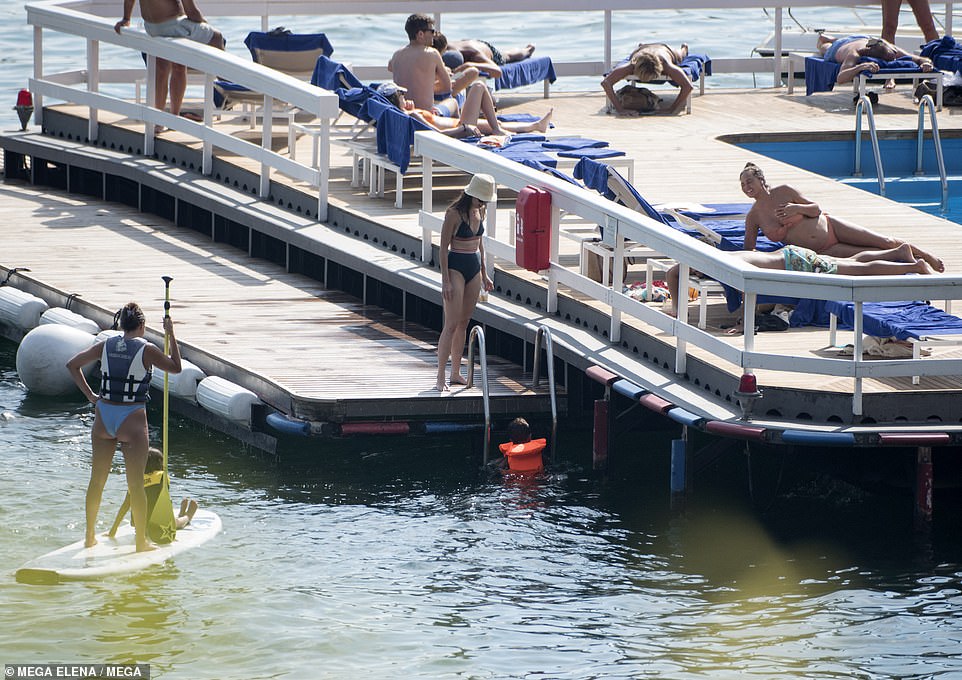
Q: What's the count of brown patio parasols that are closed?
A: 0